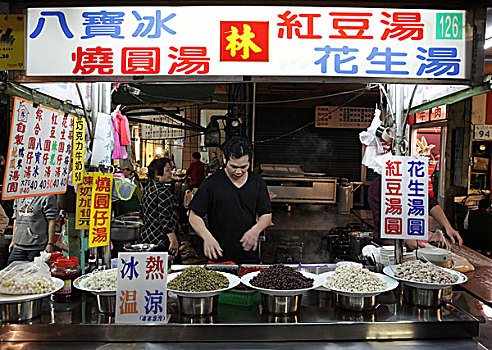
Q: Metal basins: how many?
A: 6